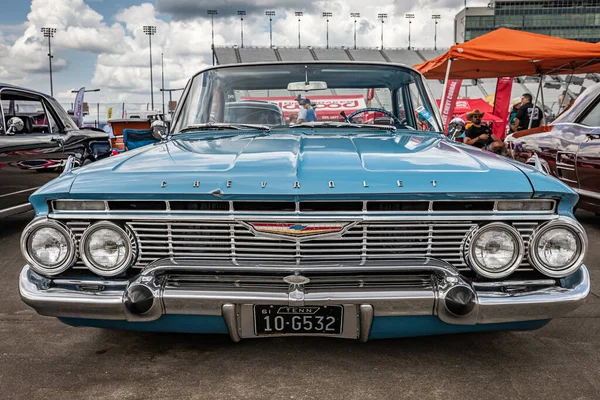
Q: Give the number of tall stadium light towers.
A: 11